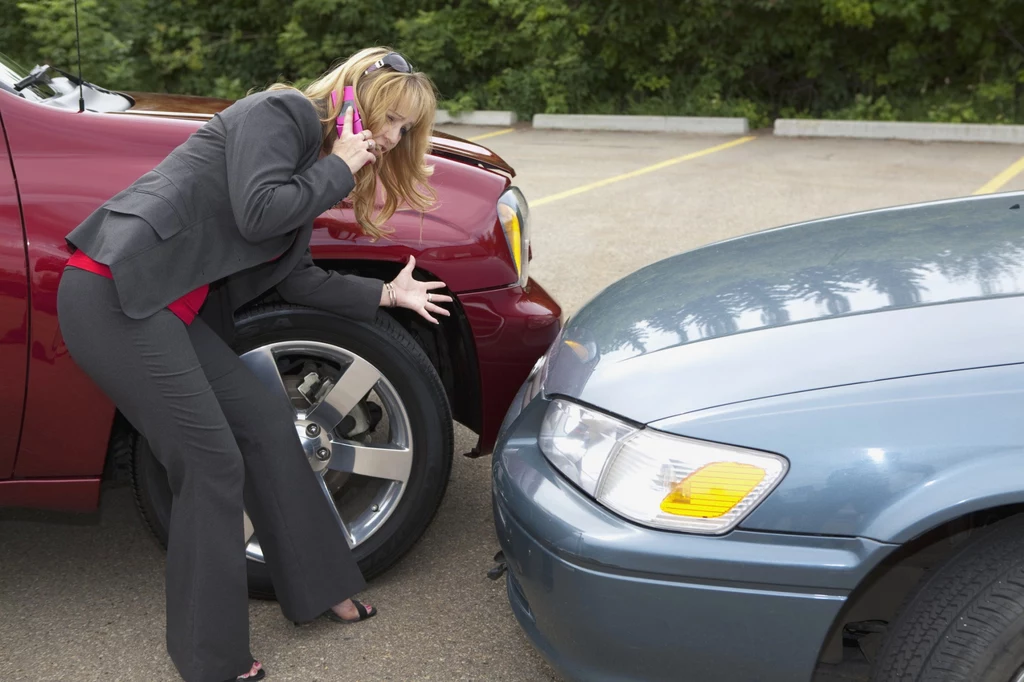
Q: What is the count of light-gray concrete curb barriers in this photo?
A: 3